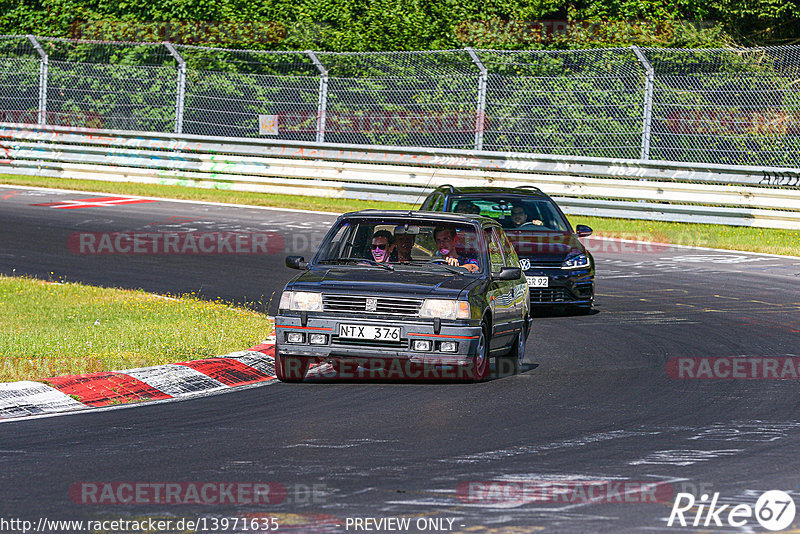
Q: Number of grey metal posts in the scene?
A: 5